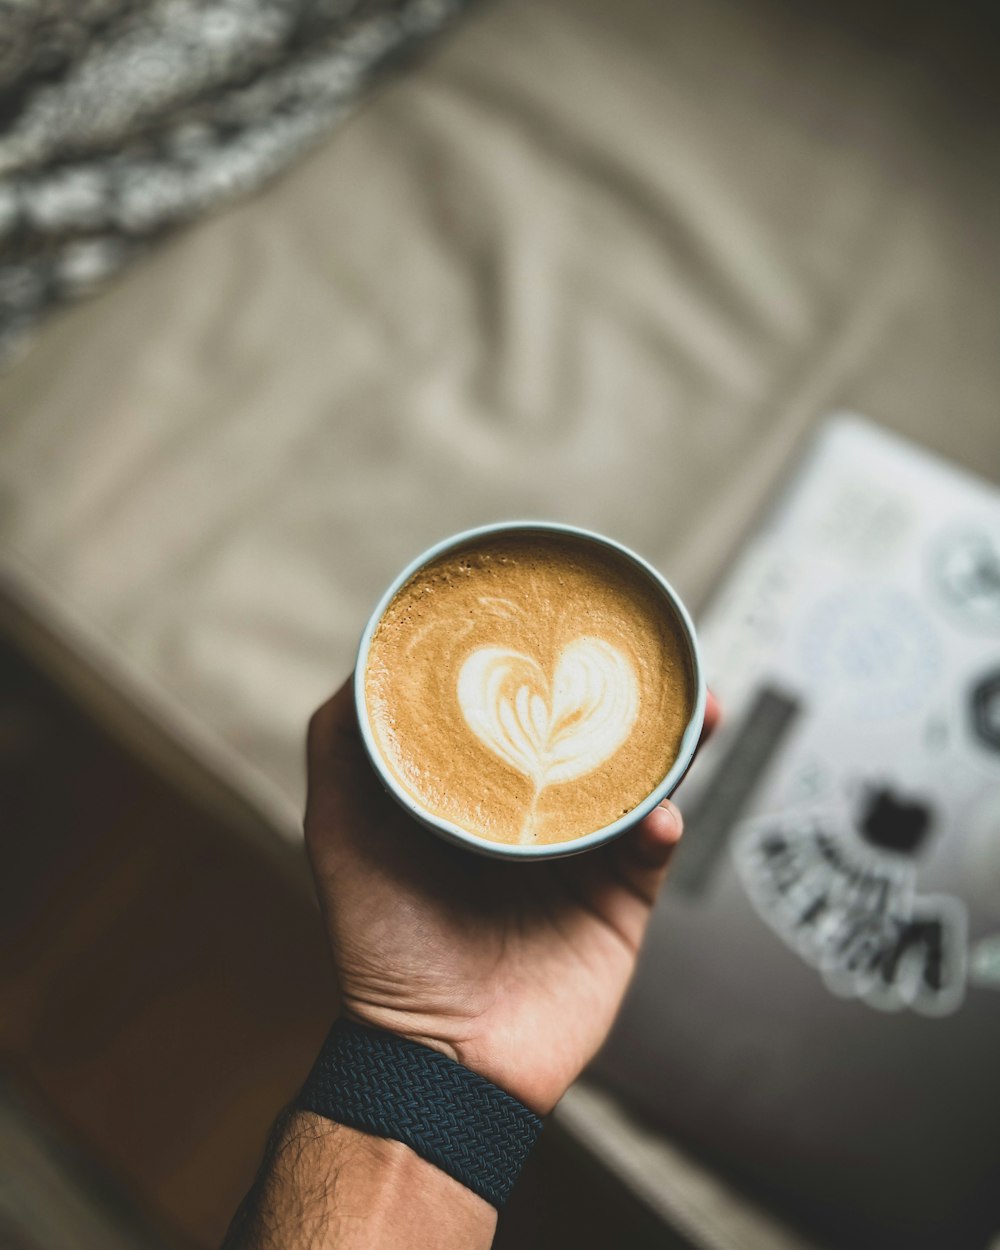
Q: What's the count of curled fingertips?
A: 2